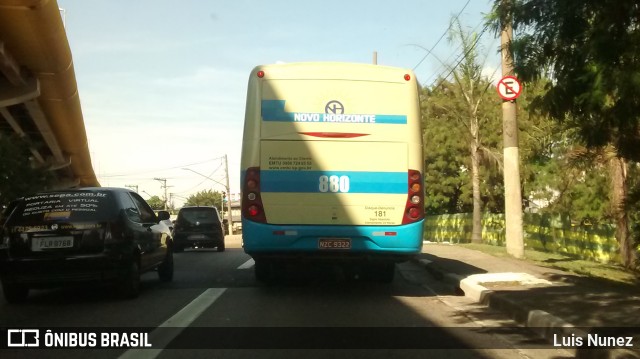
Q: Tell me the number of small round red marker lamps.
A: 2